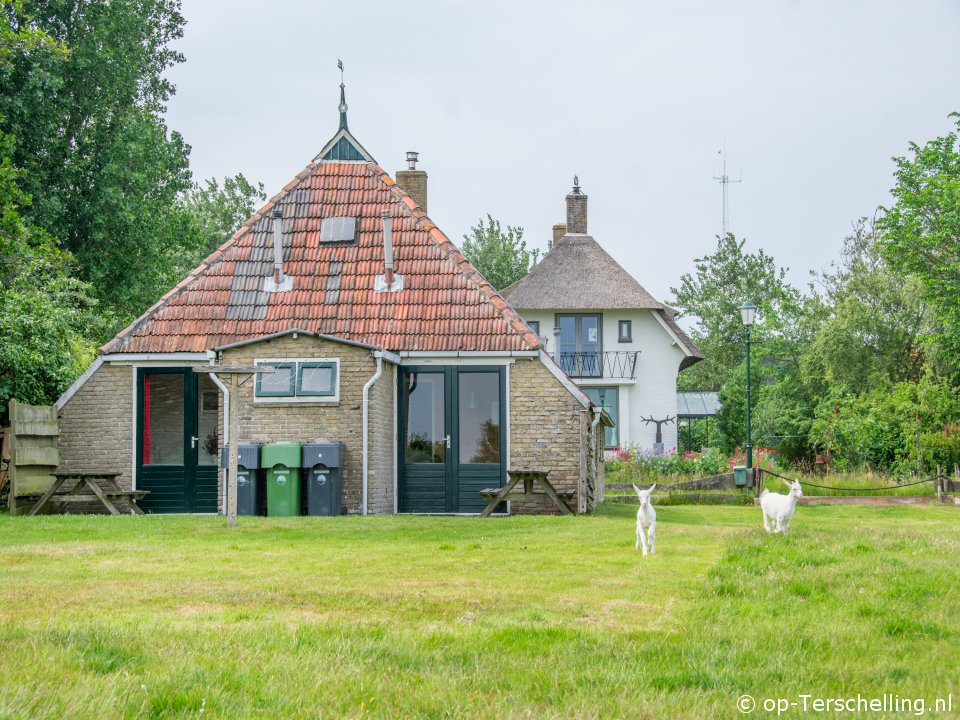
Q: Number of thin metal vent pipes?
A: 2